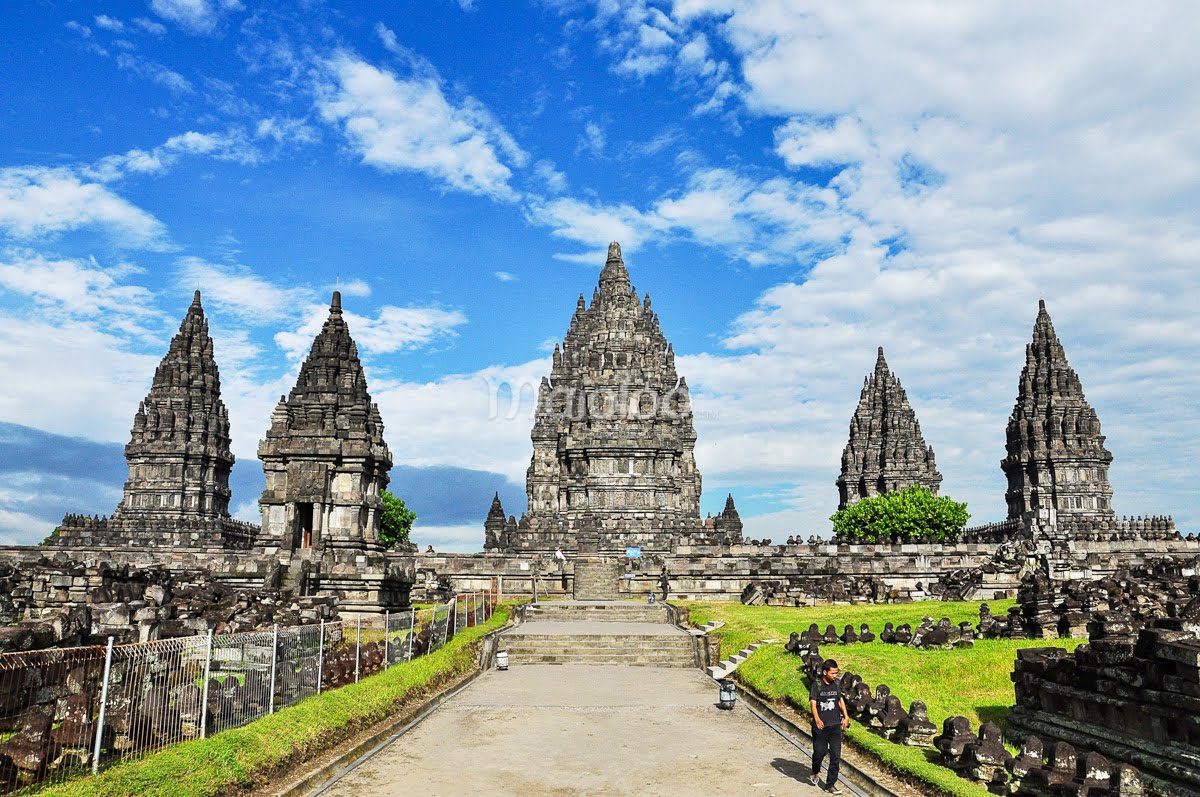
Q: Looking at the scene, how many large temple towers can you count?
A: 5